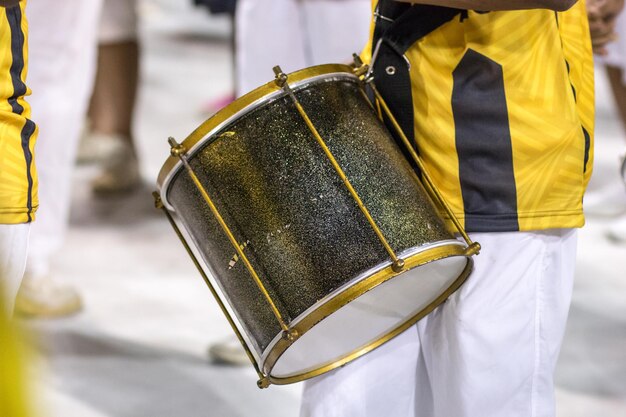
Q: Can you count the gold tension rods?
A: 4